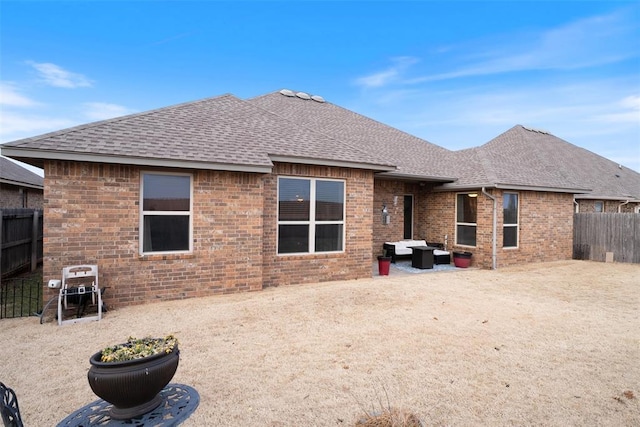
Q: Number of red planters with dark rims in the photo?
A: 2